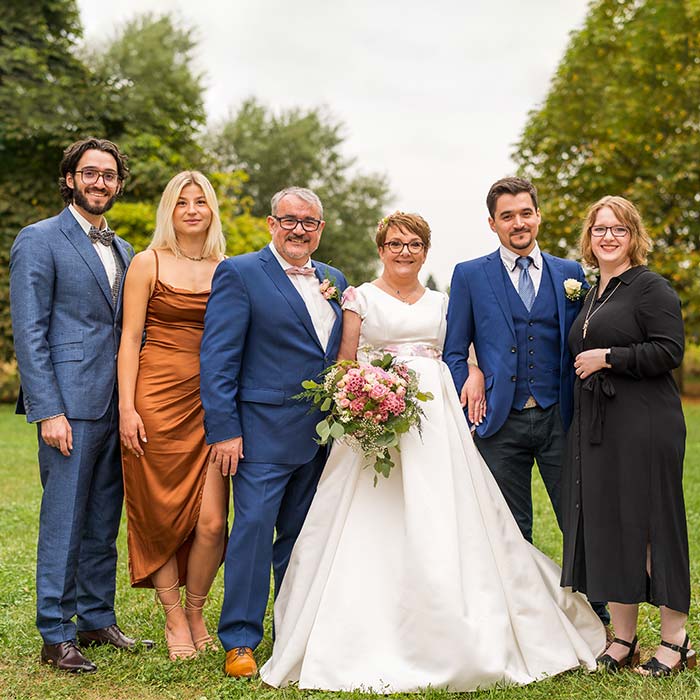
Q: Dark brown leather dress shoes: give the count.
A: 2